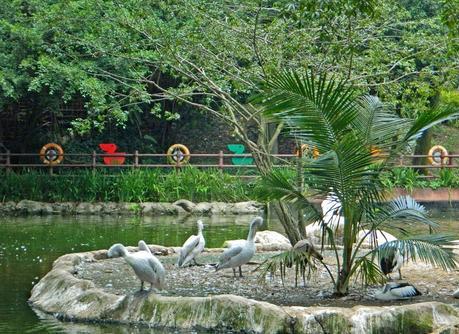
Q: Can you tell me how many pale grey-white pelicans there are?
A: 4